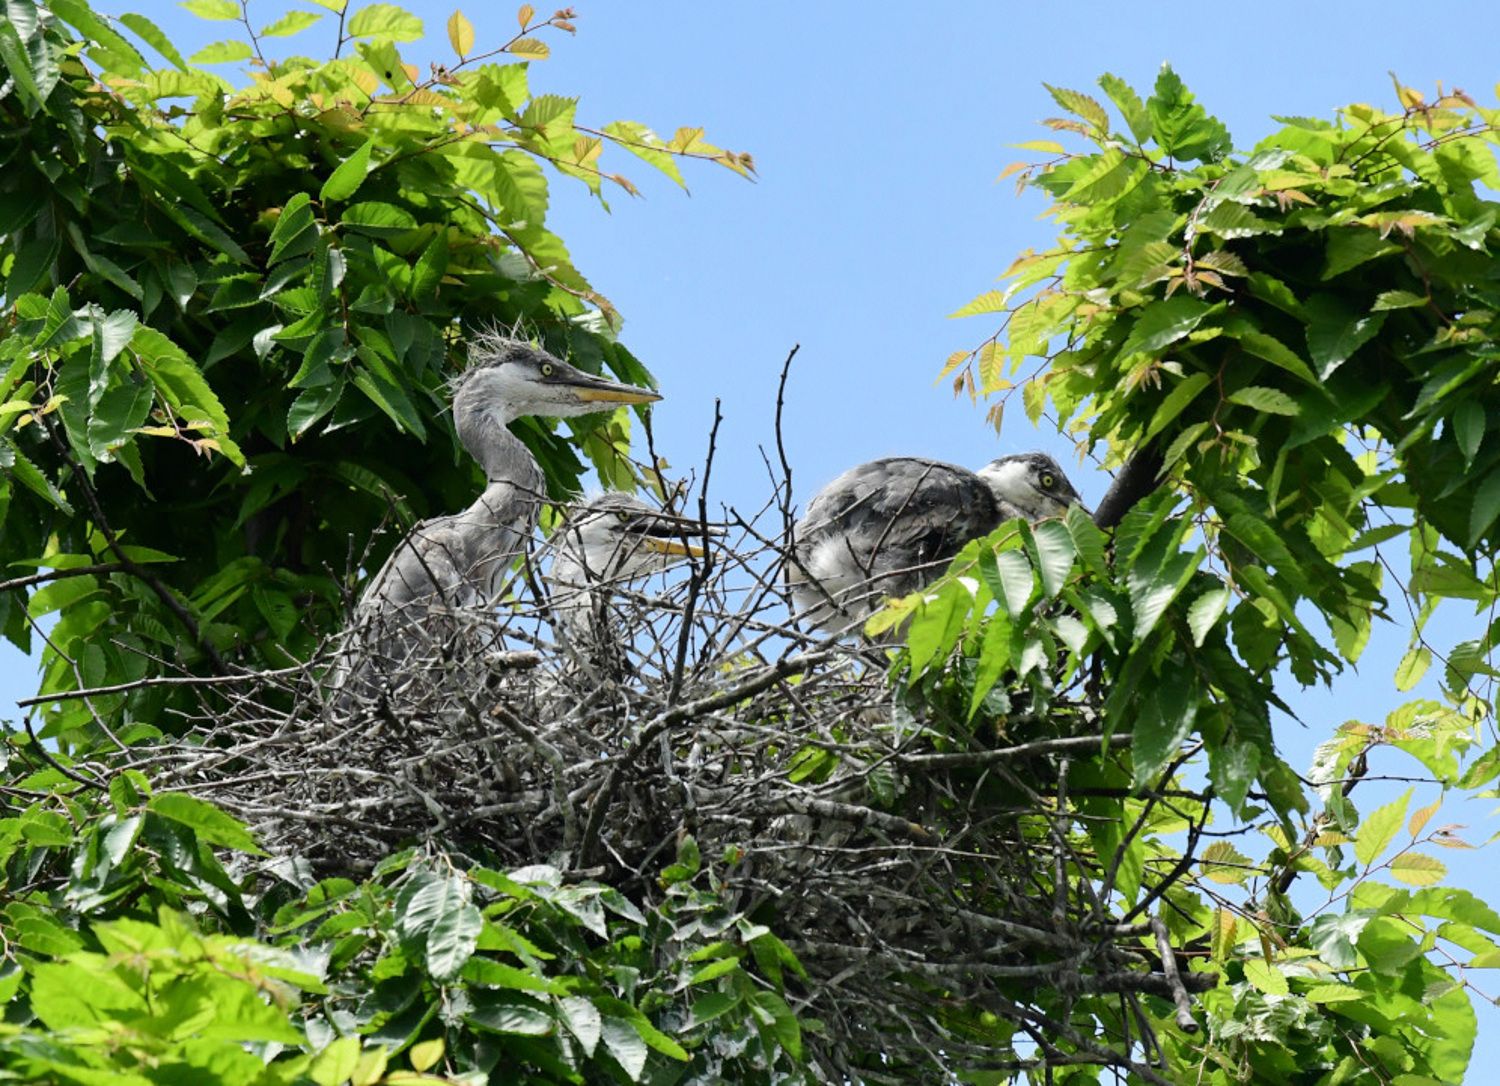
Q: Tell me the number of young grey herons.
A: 3